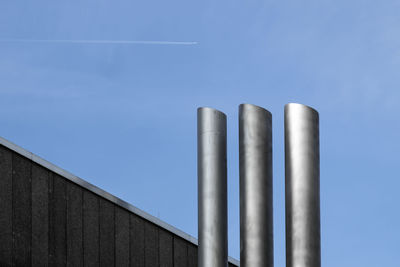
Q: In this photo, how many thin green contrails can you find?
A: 0